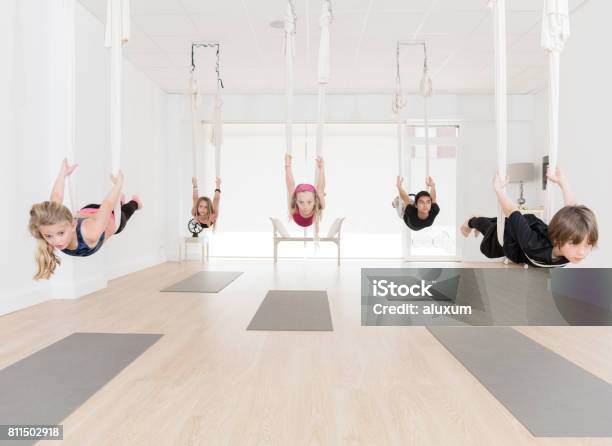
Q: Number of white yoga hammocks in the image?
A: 5